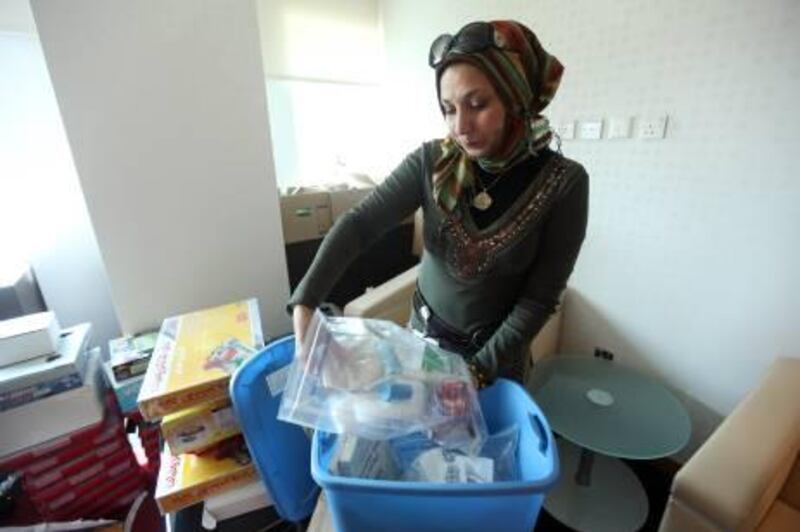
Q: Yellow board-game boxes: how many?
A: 3